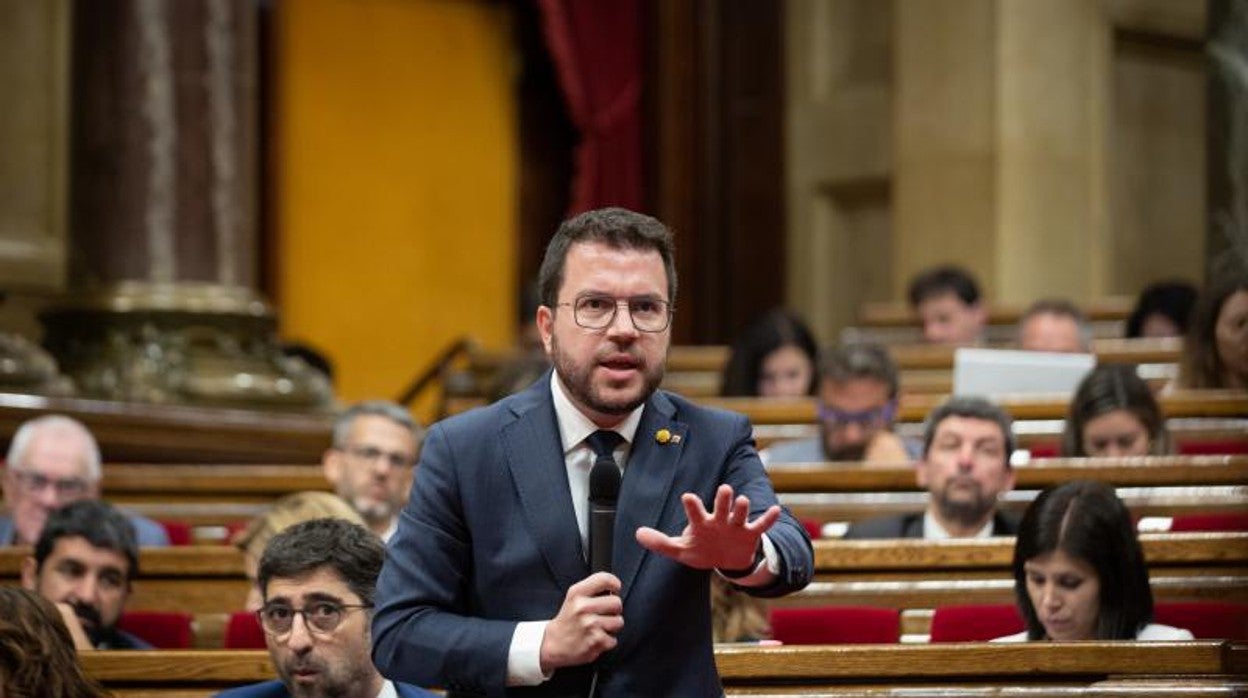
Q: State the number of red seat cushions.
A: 11